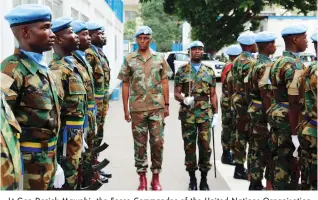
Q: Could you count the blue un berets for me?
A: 11